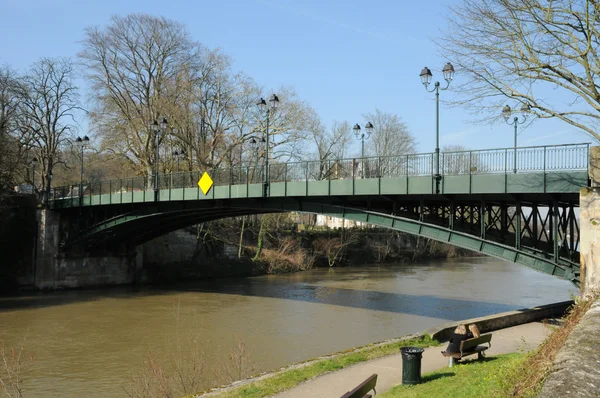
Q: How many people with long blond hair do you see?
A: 2